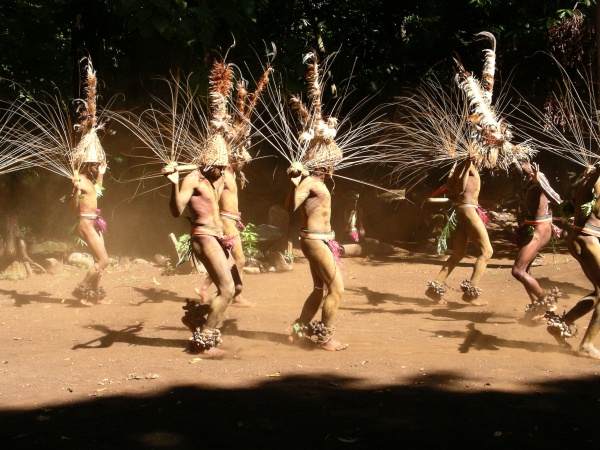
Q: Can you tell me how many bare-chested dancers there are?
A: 7